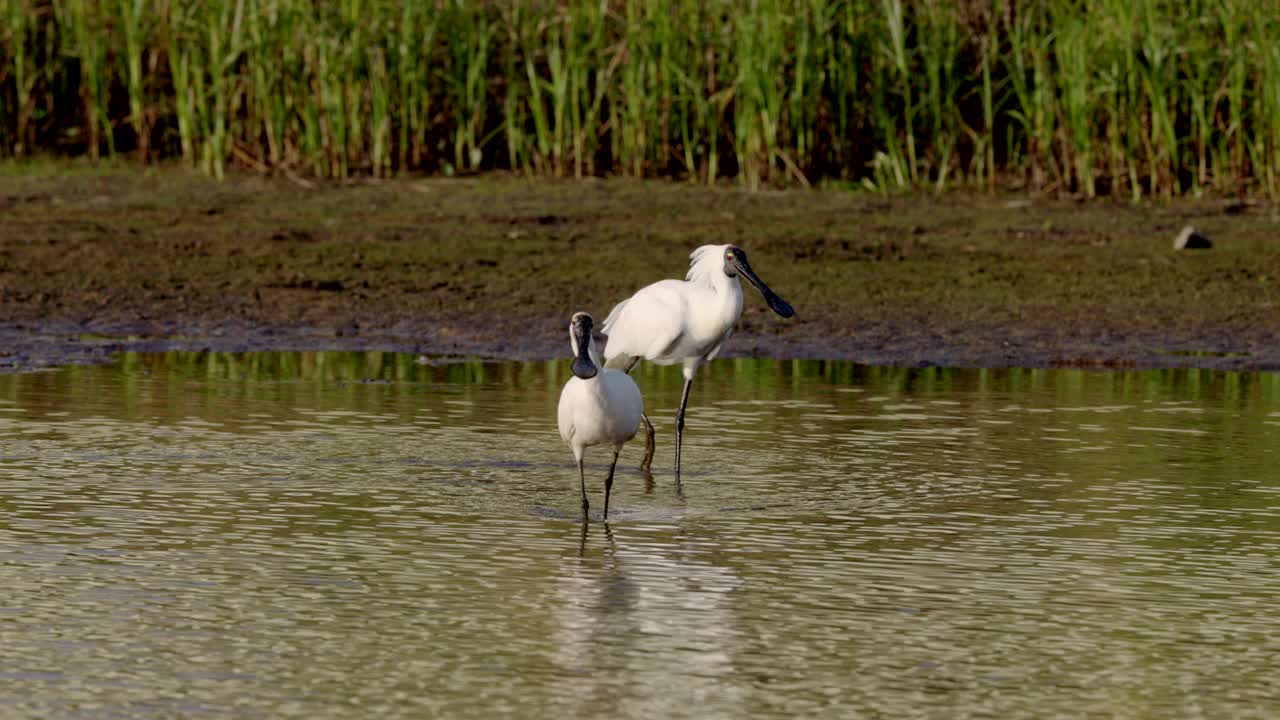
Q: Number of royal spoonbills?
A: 2